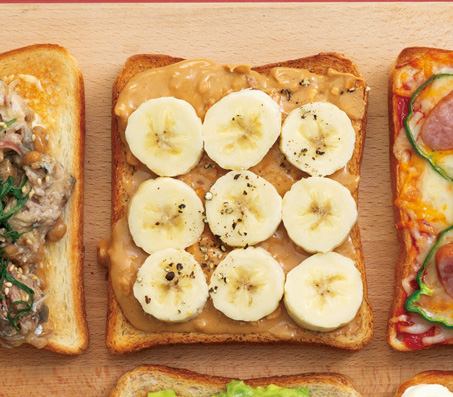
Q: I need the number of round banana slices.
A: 9